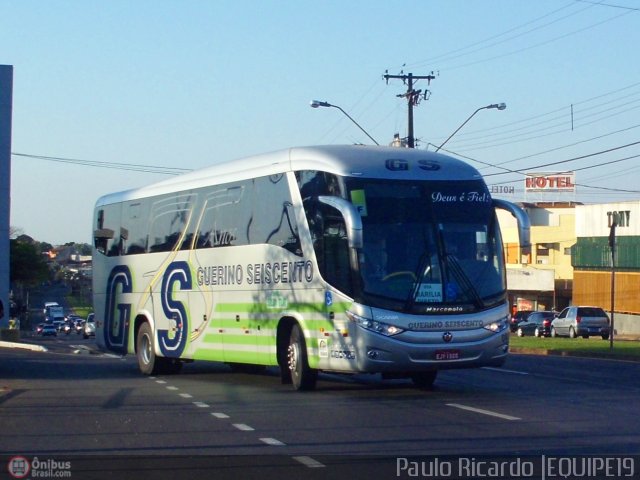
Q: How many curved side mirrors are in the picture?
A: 2